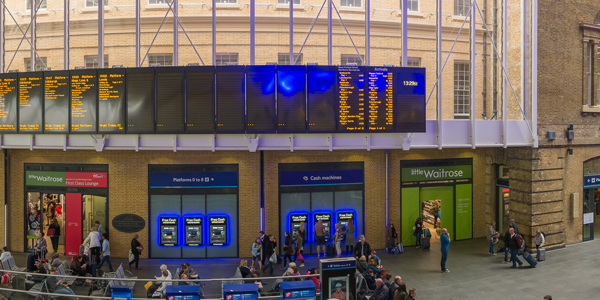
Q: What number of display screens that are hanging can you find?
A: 15